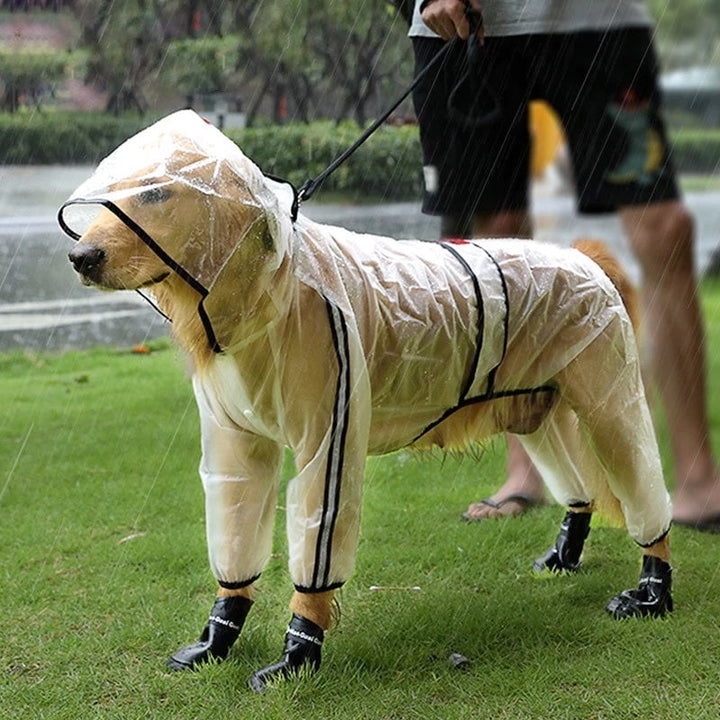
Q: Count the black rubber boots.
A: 4